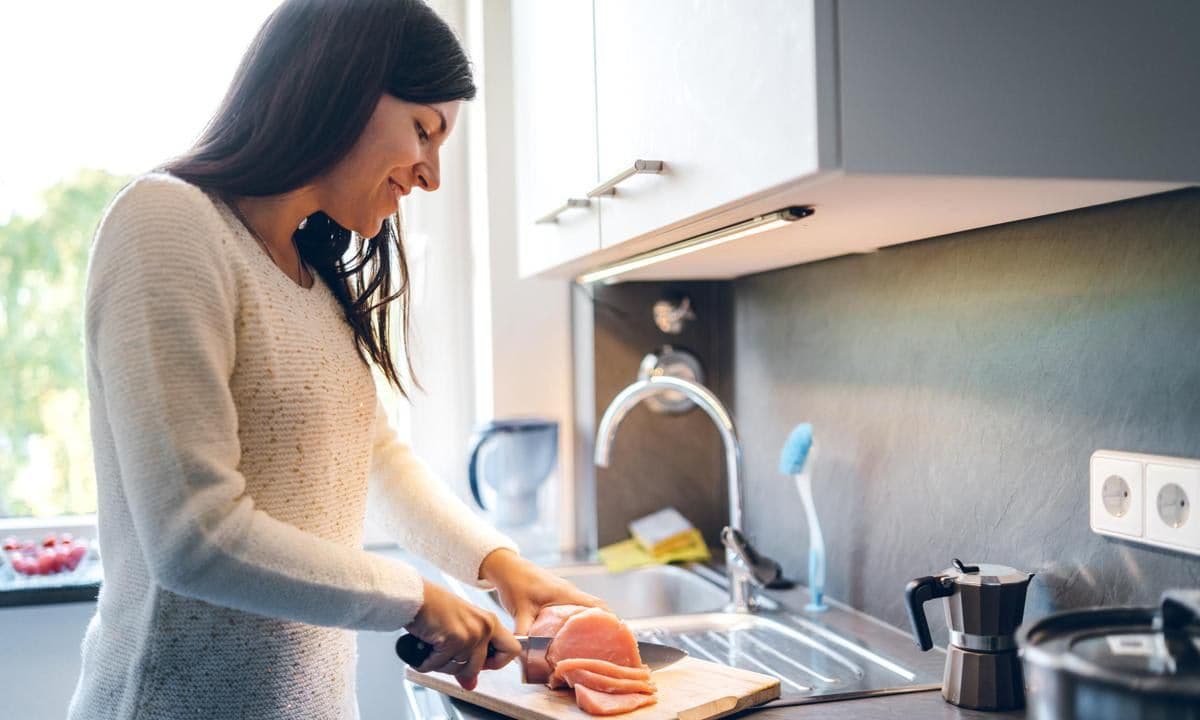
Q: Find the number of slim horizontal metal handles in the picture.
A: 2